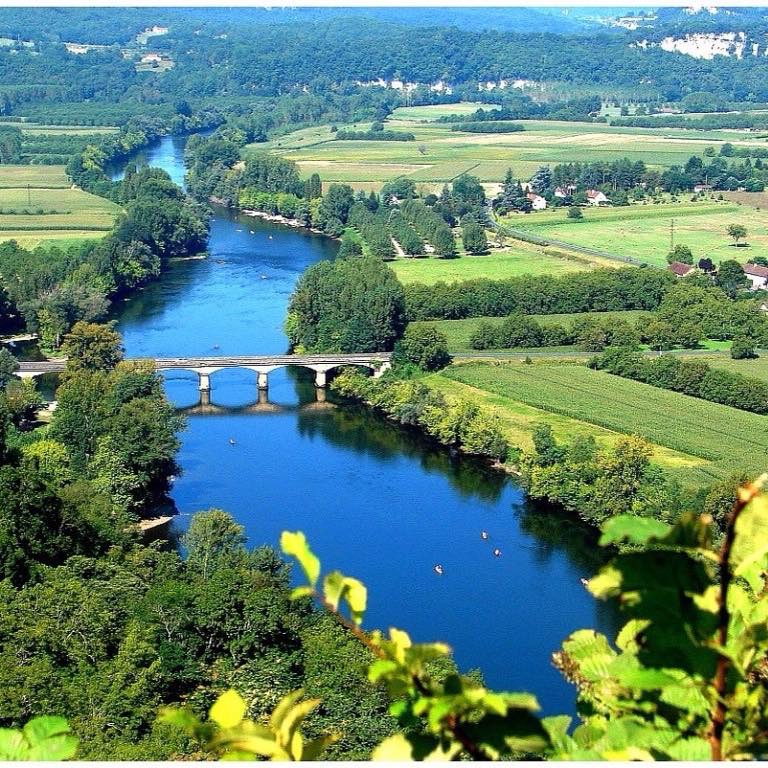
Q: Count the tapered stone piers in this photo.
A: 3